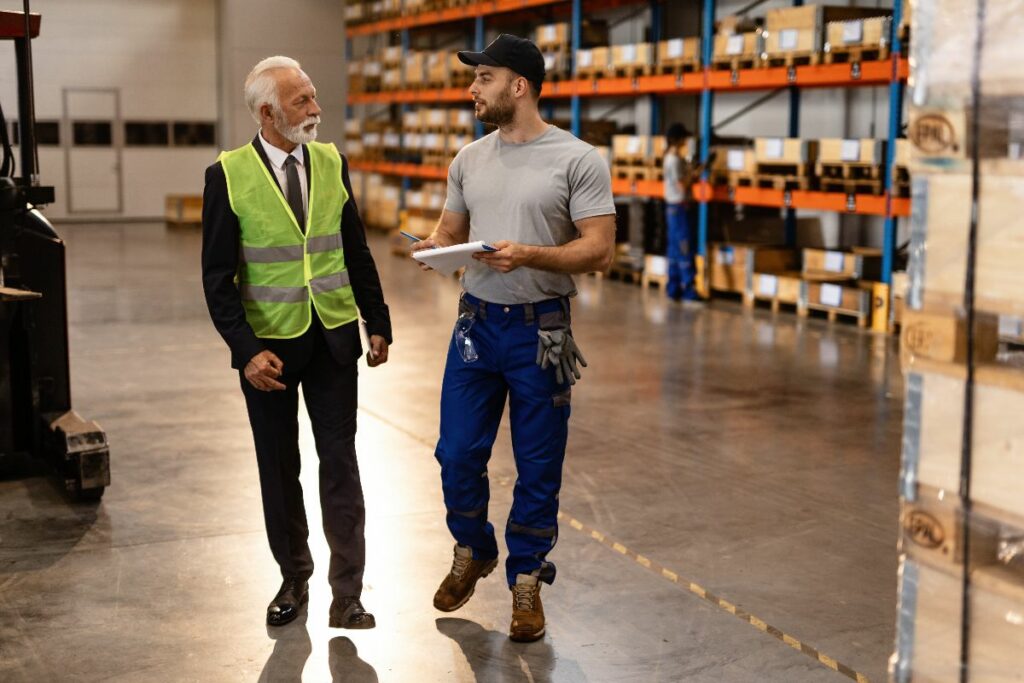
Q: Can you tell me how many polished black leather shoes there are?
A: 2